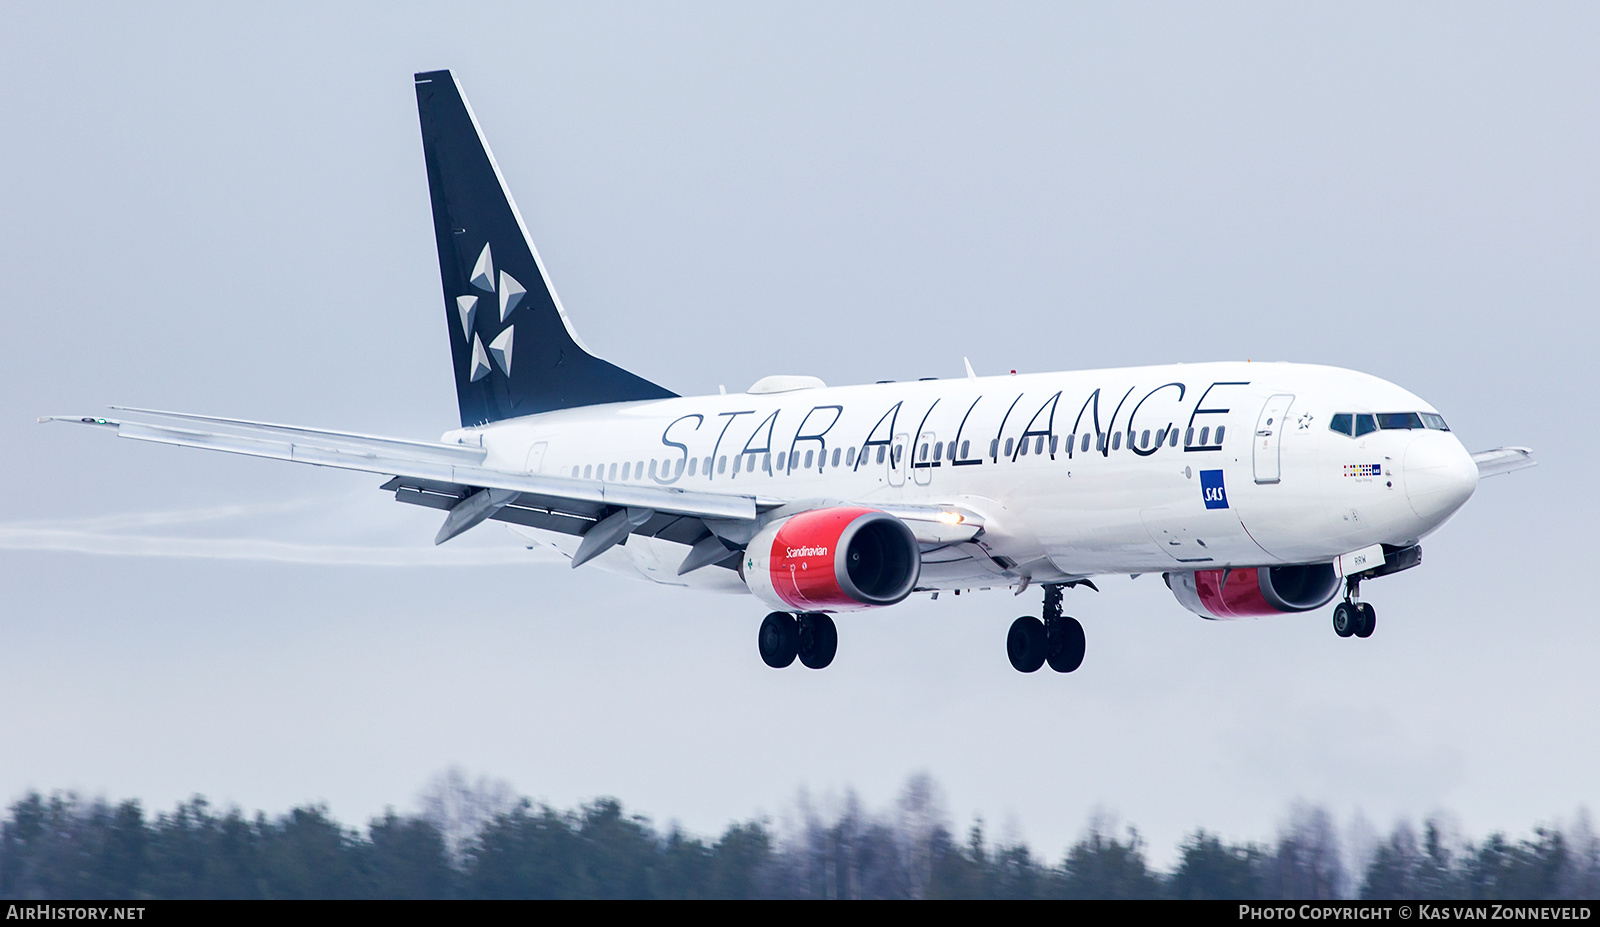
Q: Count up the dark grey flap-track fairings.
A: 3